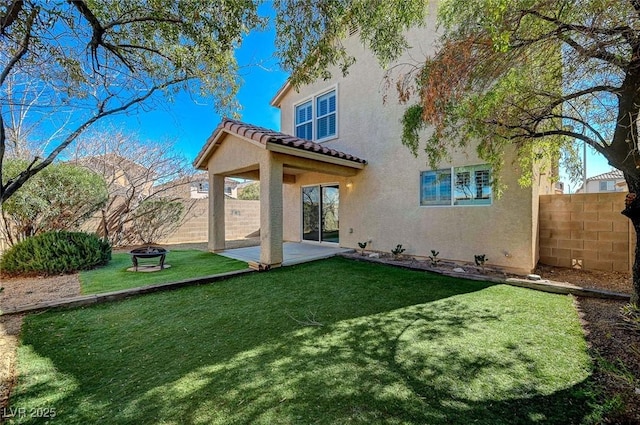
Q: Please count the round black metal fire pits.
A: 1